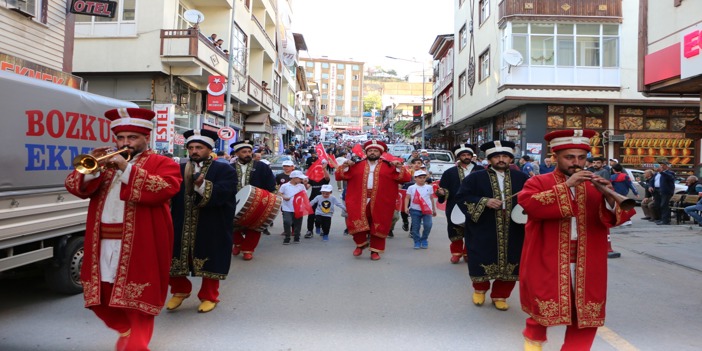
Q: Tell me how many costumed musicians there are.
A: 7